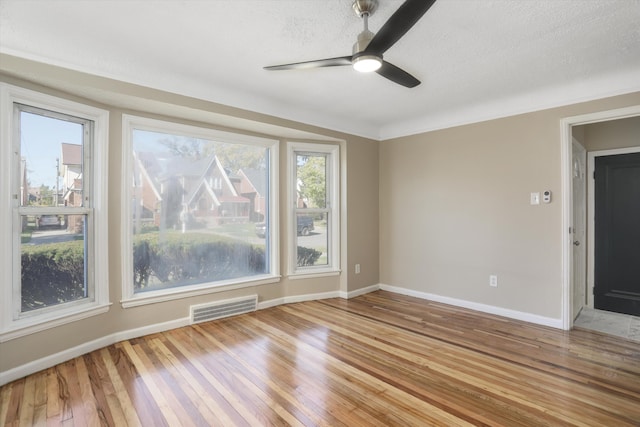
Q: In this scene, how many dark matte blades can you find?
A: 3